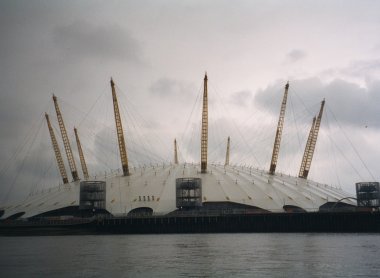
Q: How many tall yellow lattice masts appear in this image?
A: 10